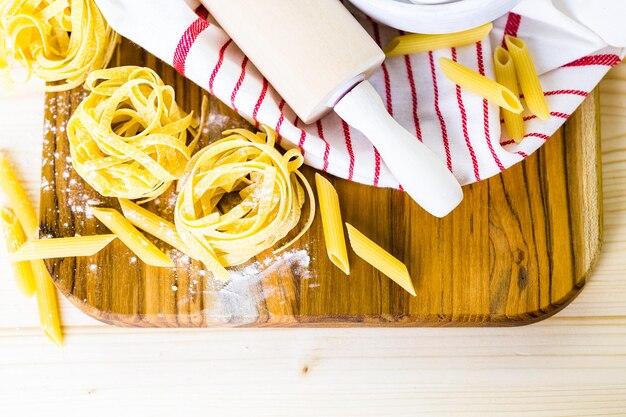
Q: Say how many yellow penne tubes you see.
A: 12